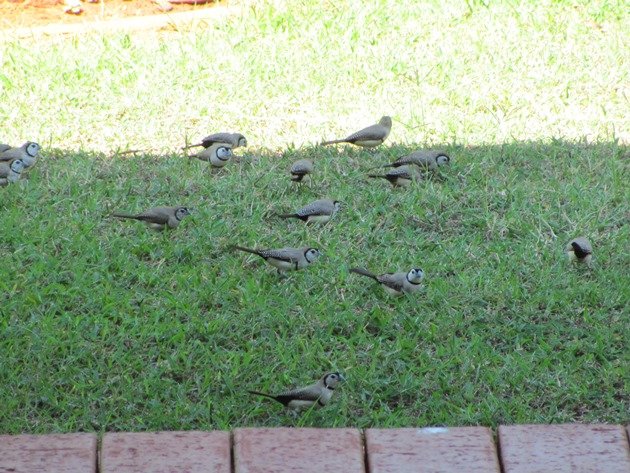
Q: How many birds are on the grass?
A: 14